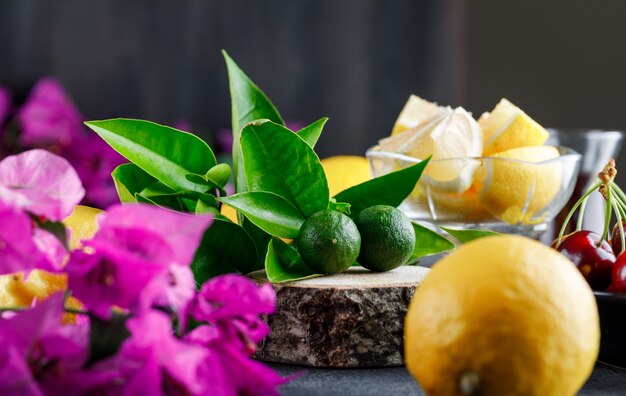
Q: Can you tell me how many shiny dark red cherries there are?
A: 3